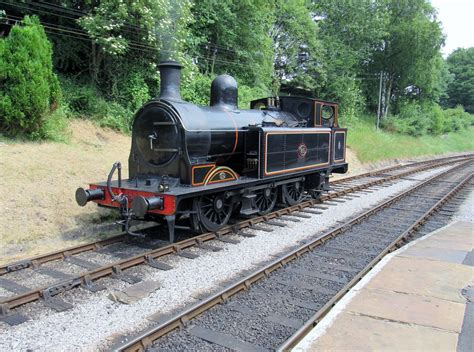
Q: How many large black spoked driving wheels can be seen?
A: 3